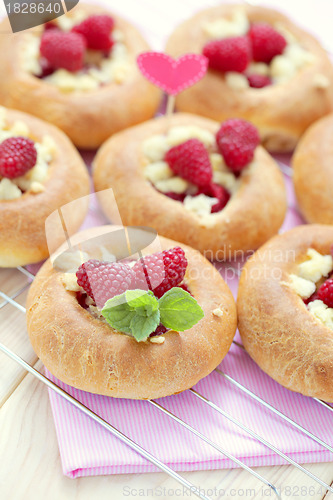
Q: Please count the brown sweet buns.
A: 7